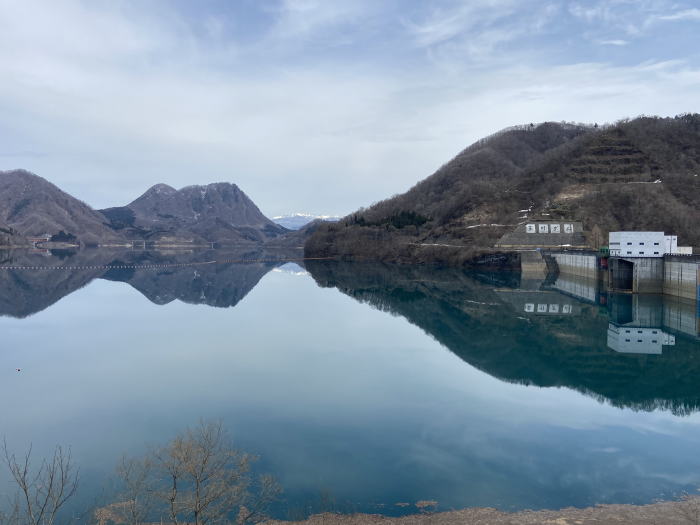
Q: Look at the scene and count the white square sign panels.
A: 4